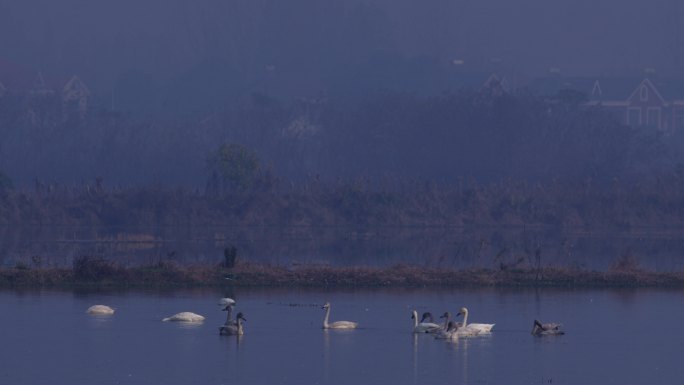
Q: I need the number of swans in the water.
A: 12